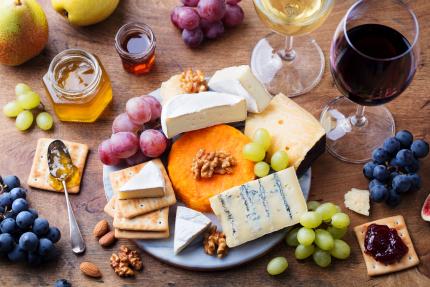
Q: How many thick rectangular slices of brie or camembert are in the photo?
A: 2